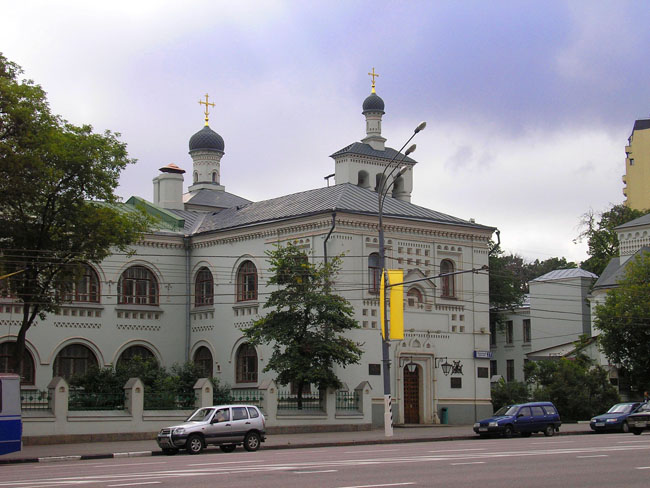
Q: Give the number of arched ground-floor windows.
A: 5